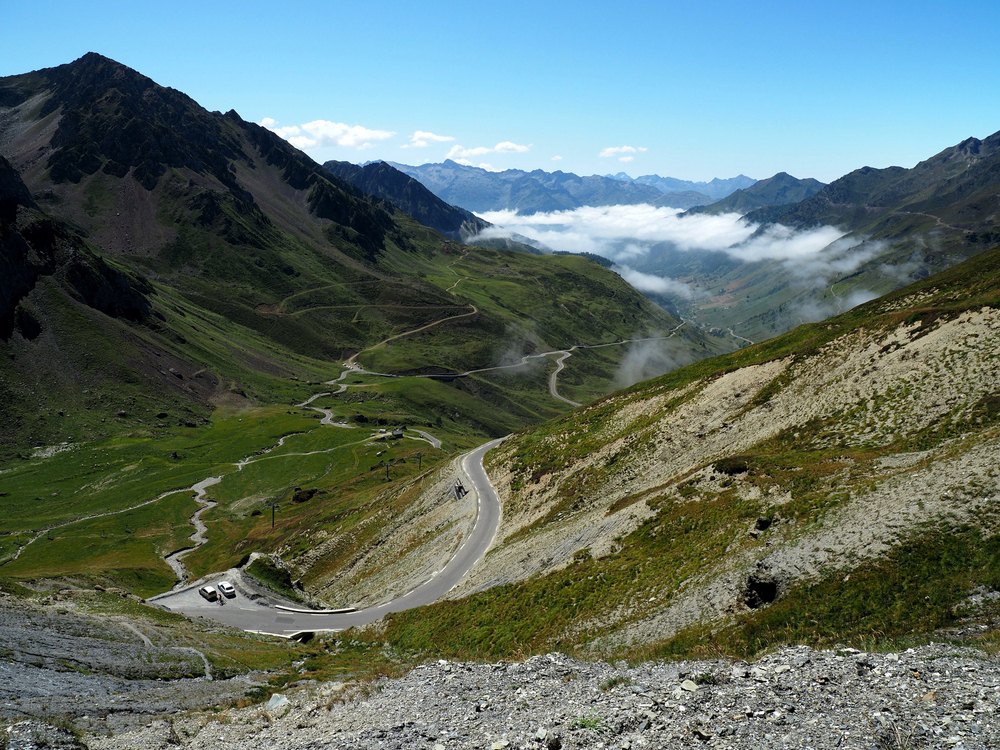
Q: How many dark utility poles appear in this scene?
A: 3